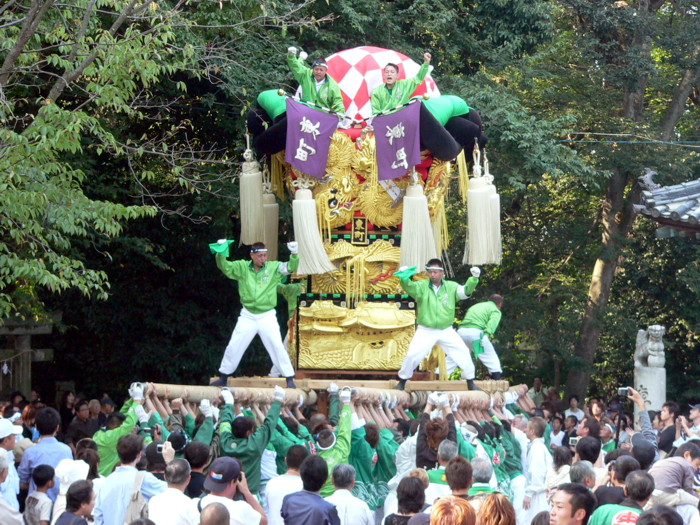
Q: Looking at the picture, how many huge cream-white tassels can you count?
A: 6